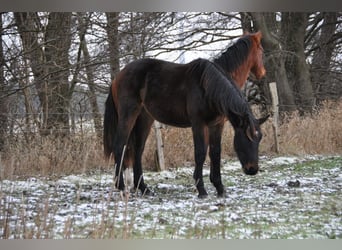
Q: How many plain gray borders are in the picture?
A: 2